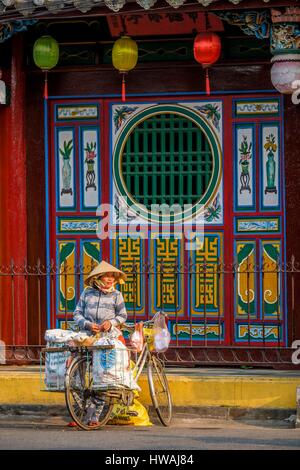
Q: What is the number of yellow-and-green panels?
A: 7